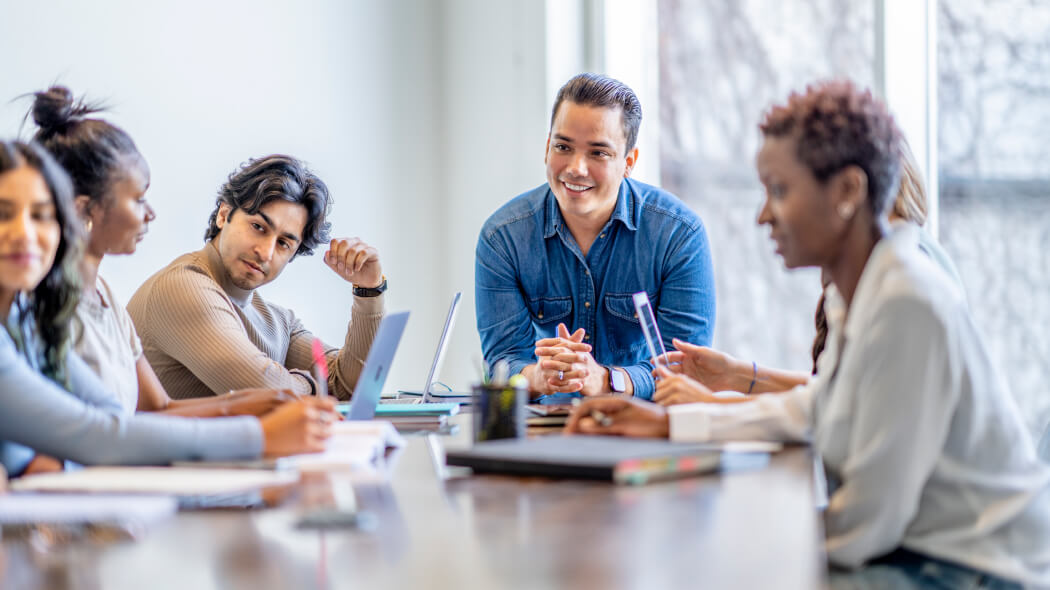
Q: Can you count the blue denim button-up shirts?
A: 1